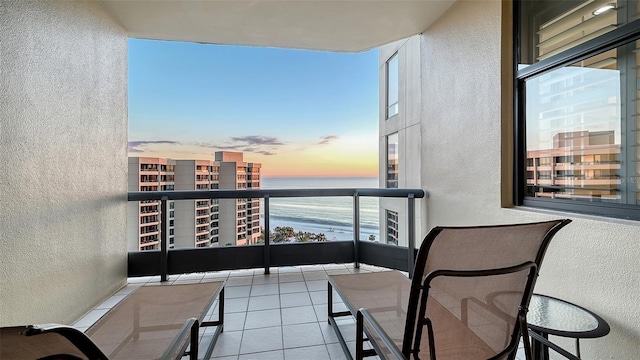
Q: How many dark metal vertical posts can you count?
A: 4